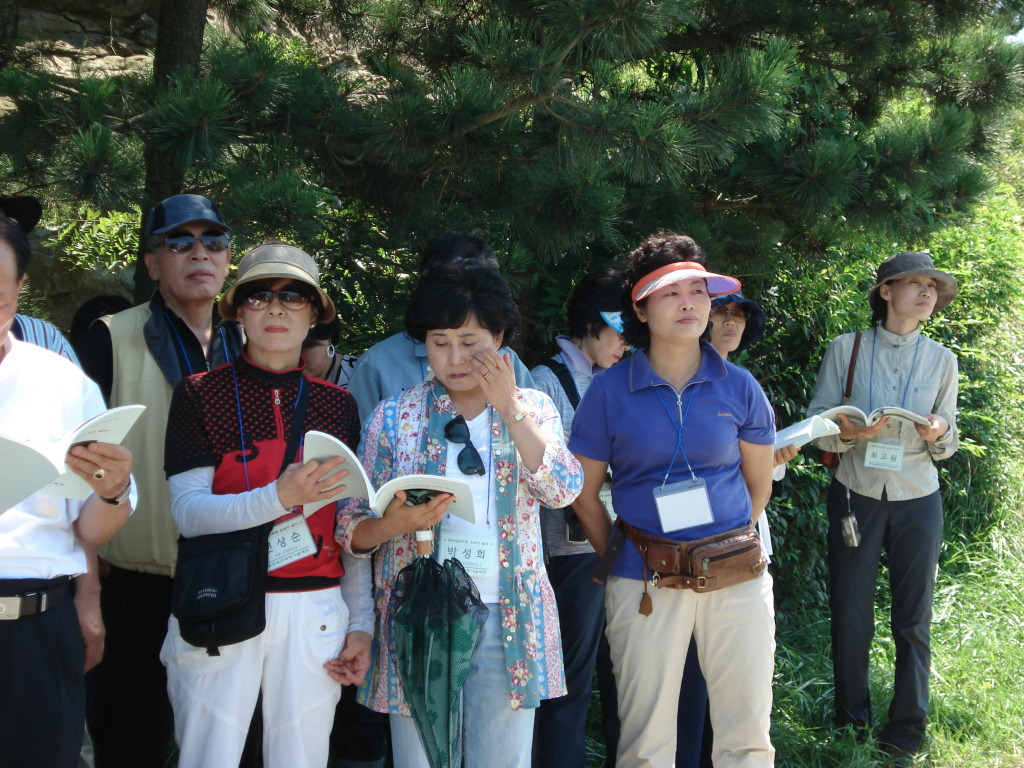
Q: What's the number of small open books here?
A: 4